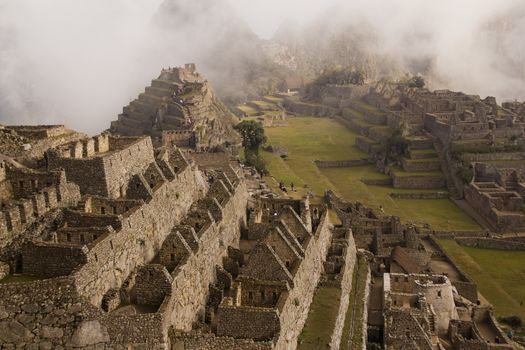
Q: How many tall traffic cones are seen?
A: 0